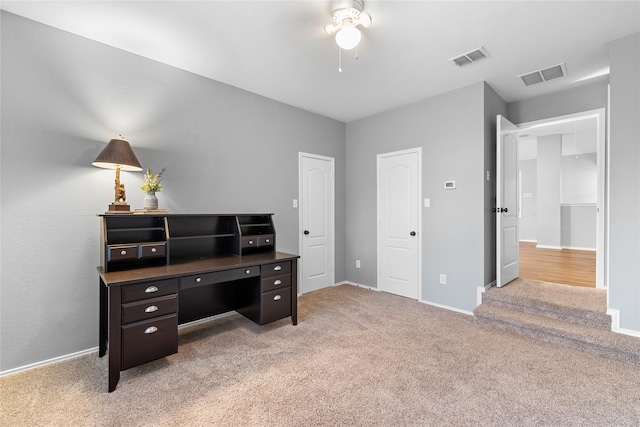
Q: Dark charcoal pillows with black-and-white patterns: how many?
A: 0